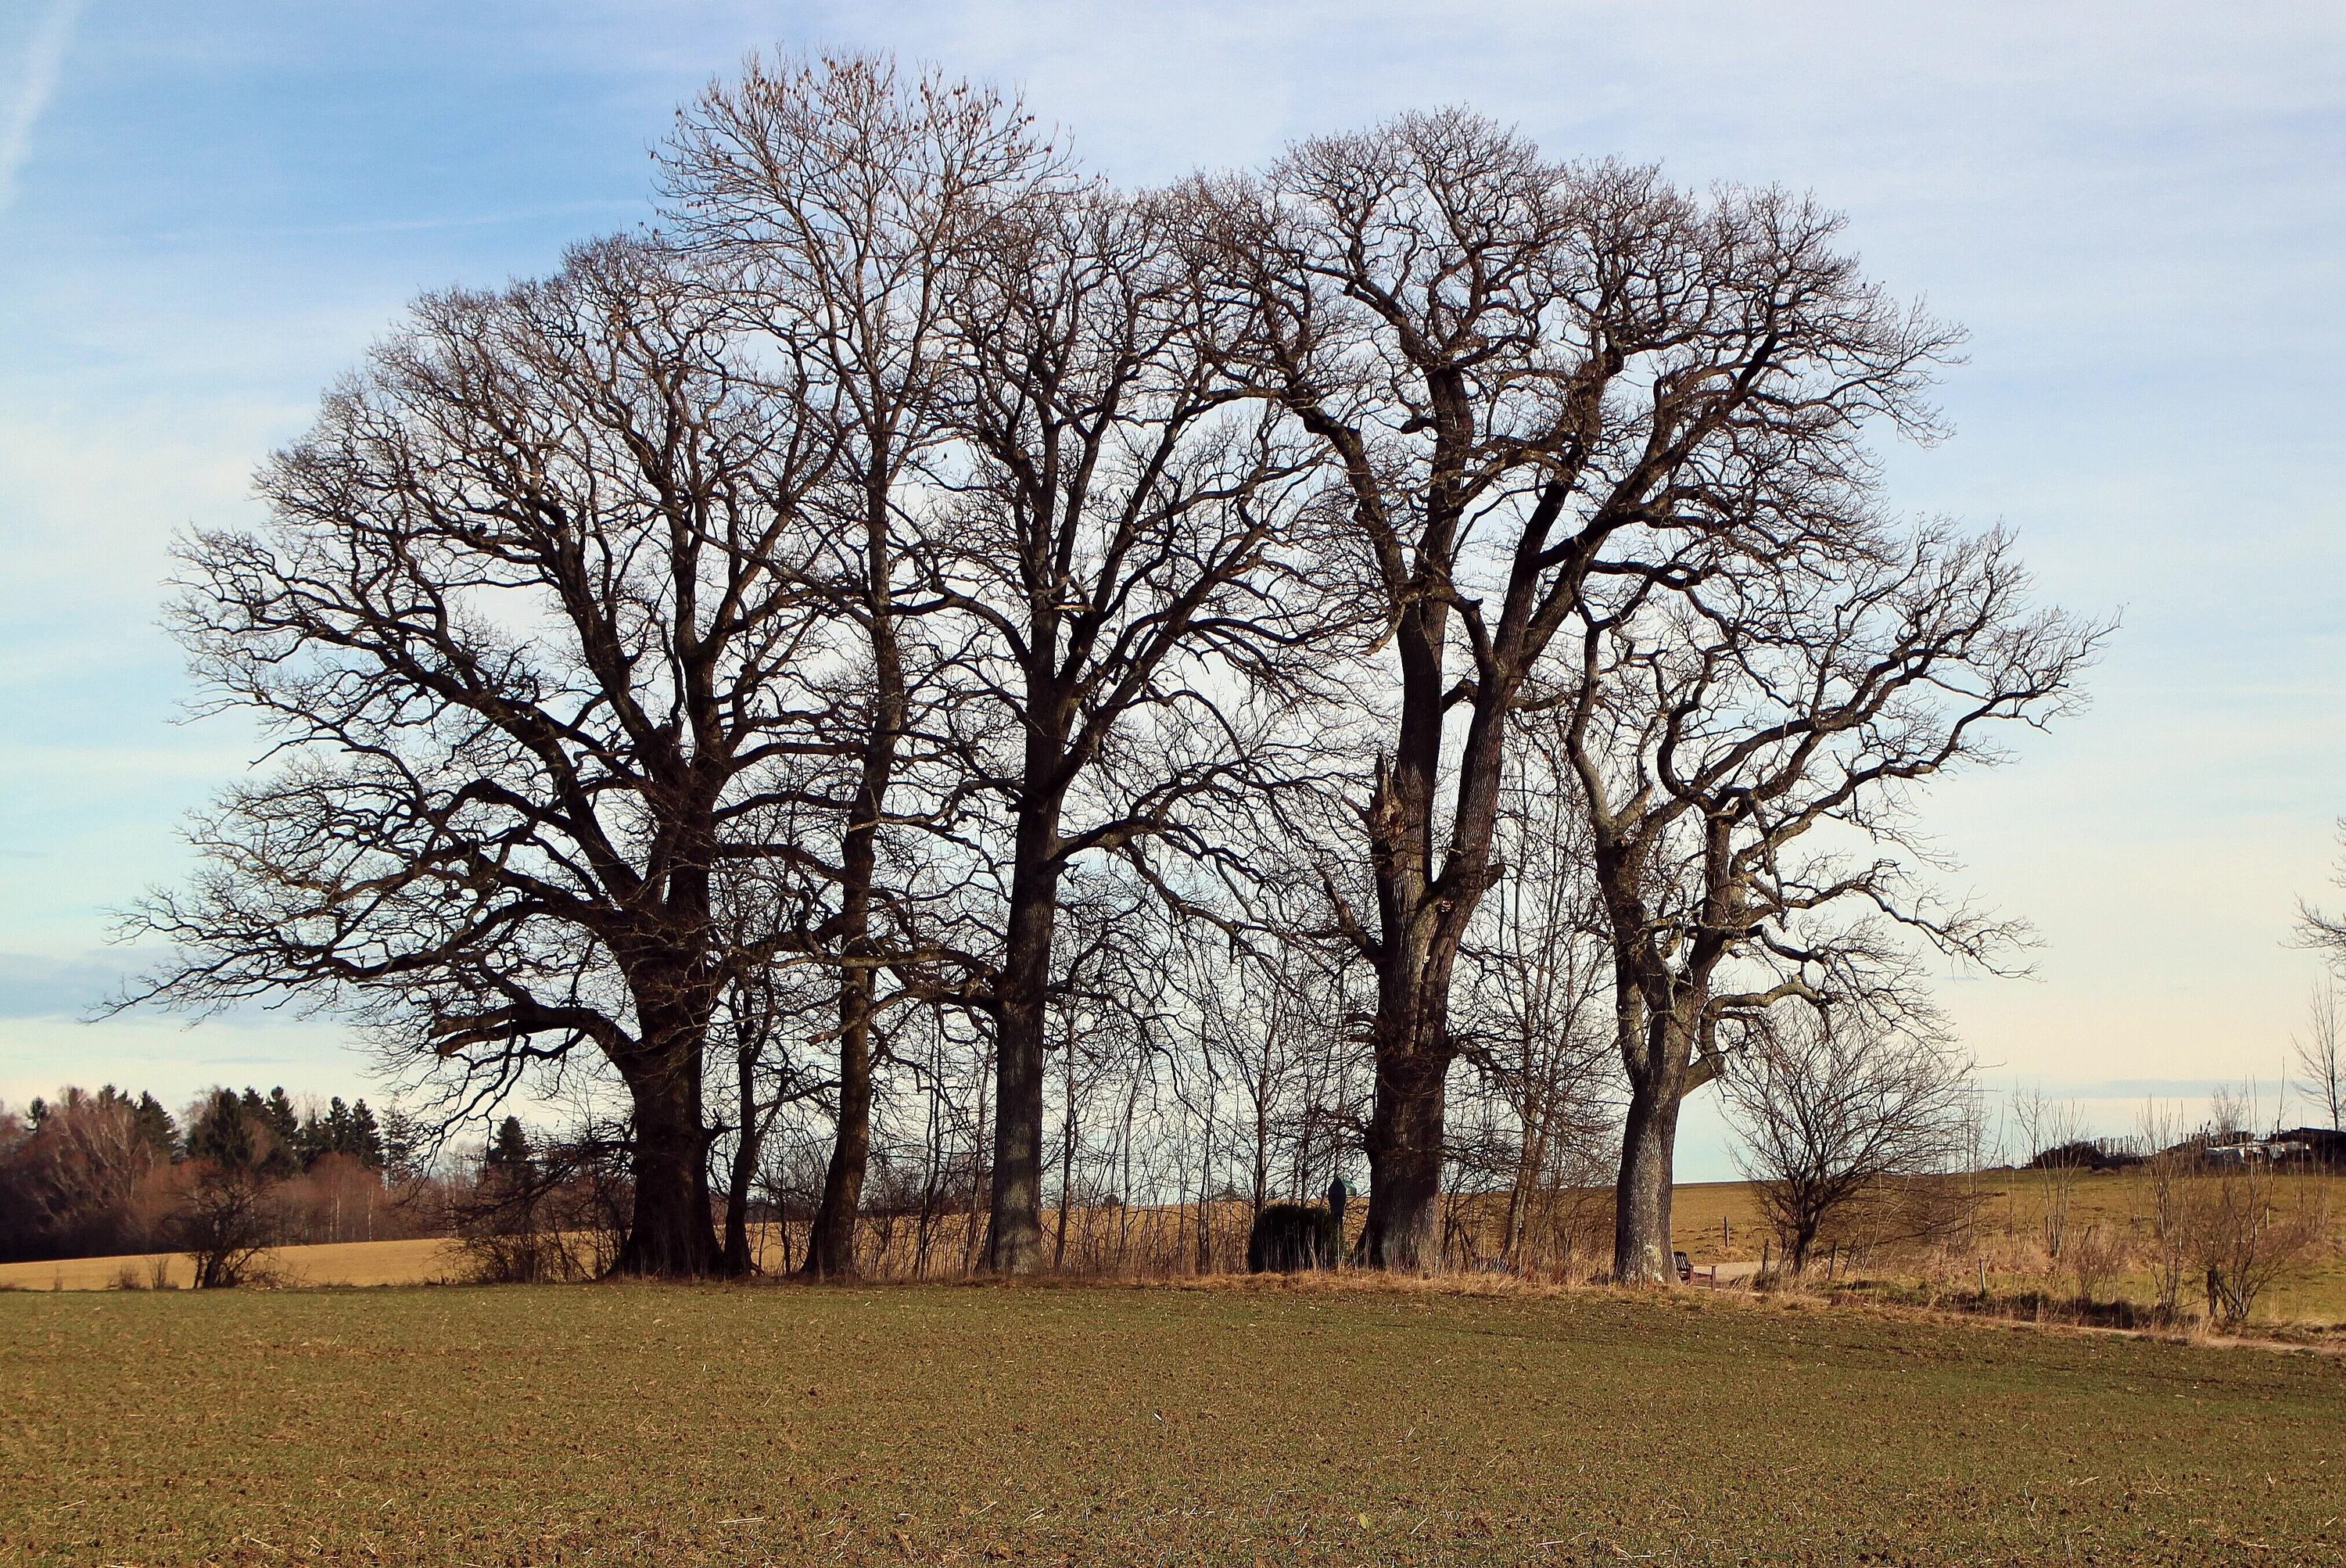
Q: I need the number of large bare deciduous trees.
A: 5